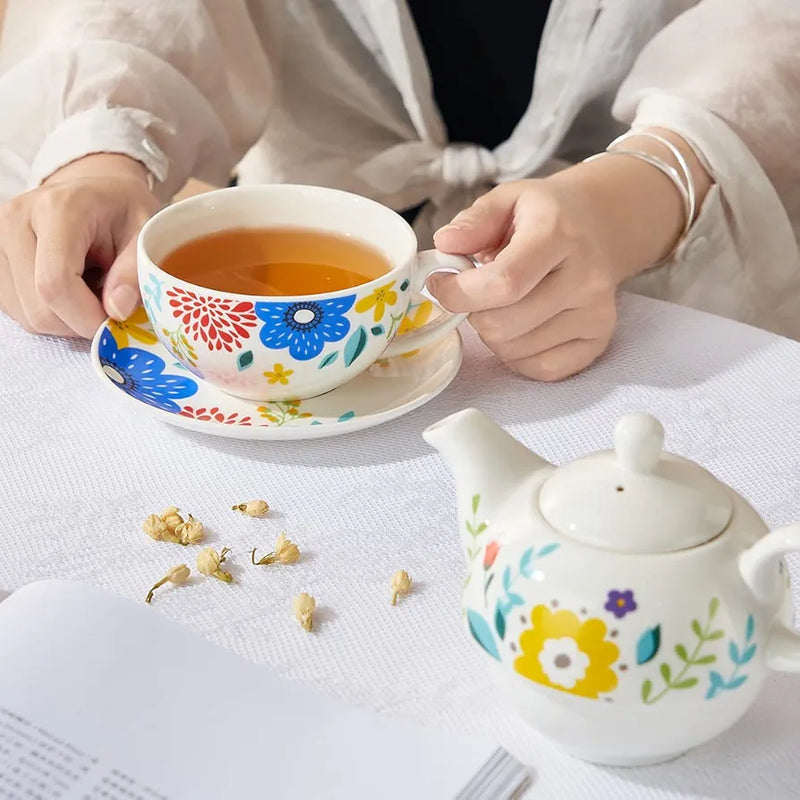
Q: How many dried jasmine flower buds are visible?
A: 9